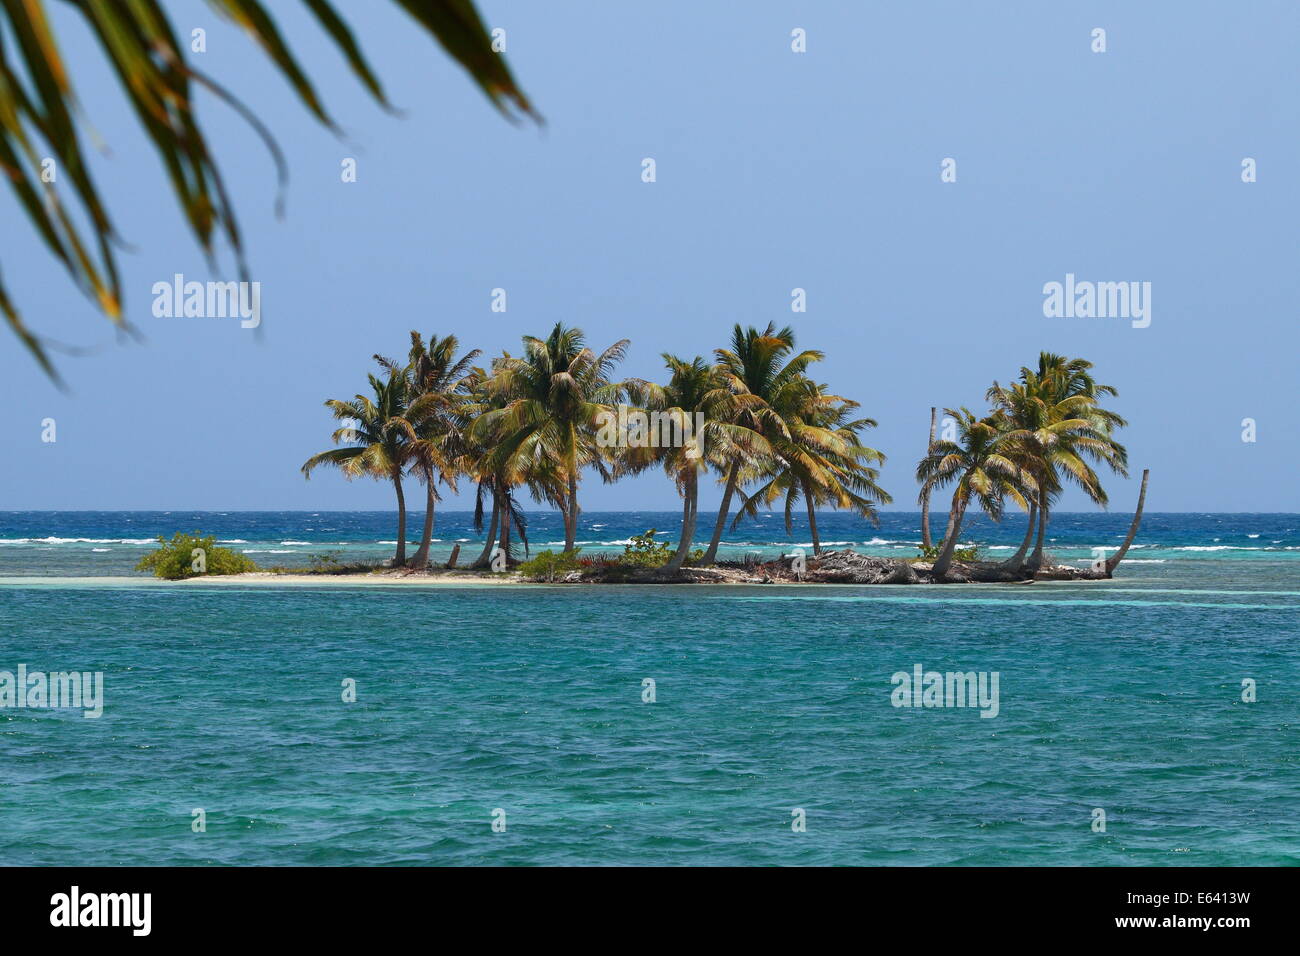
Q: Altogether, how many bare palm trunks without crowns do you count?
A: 2